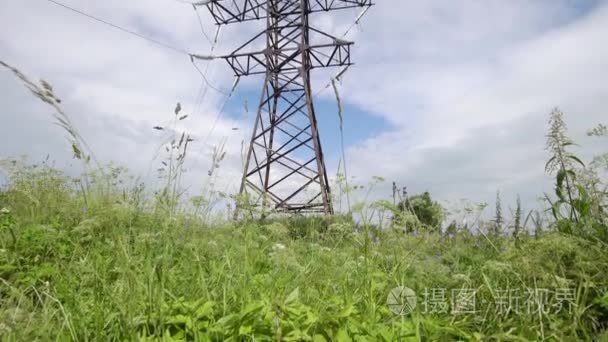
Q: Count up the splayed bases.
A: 1